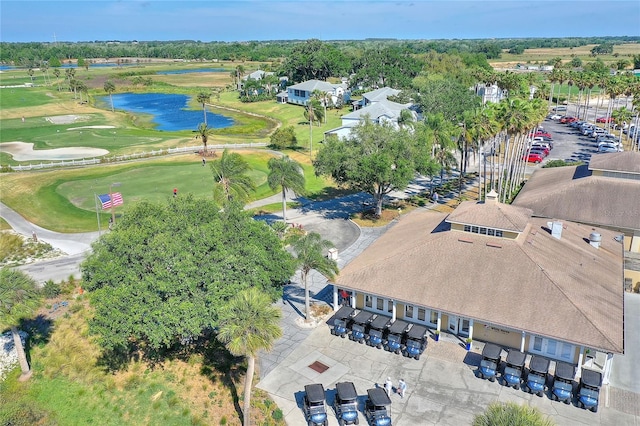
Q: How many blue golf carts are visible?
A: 13